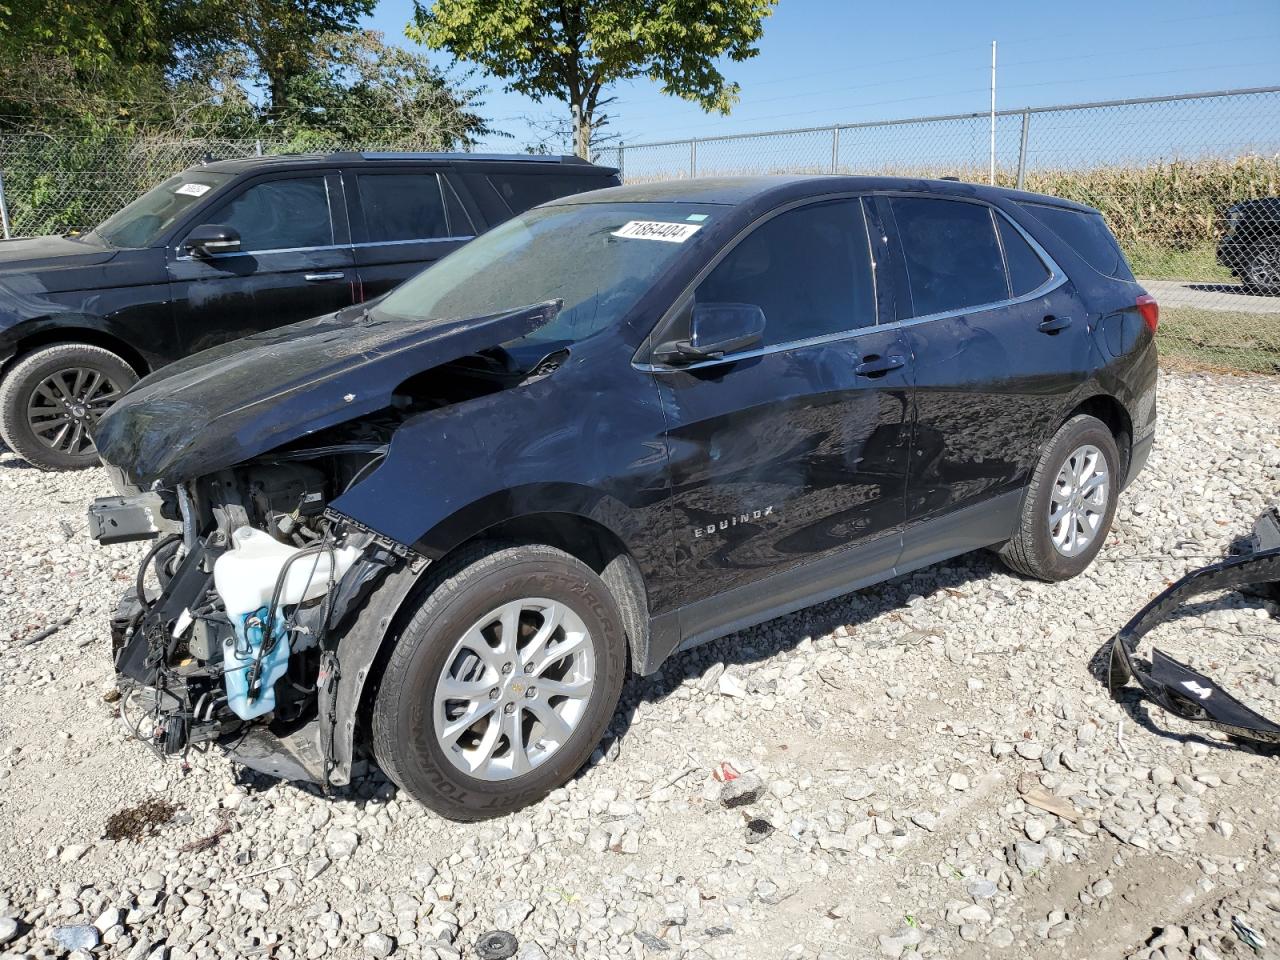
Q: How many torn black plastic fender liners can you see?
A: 1